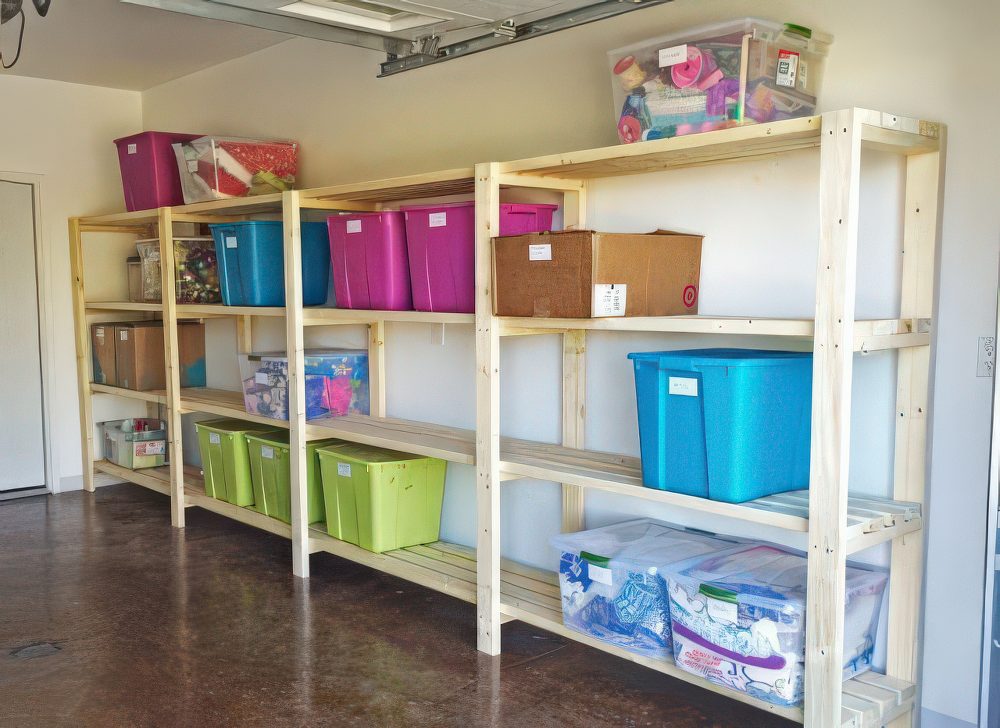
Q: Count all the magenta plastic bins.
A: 3